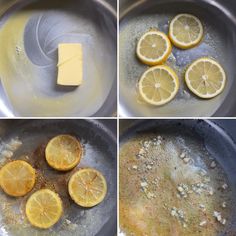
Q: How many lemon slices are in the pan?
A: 4